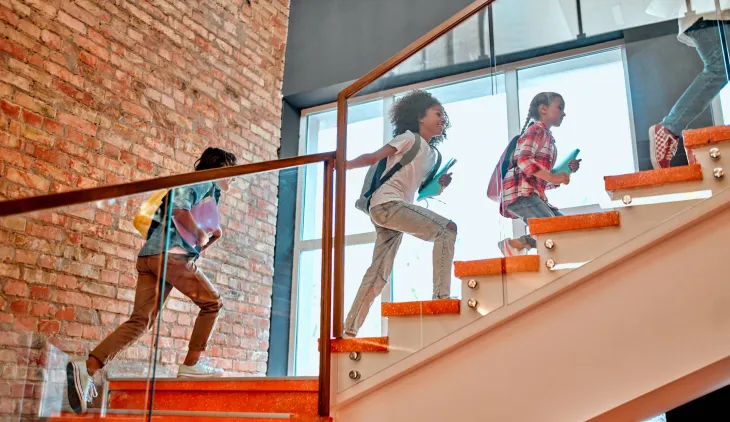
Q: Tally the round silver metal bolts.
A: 9